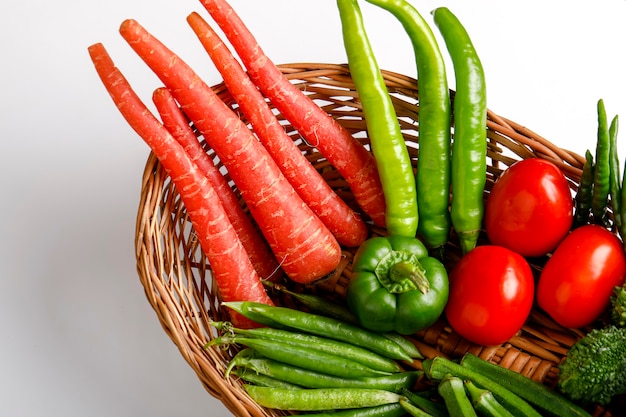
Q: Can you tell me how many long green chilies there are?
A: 3